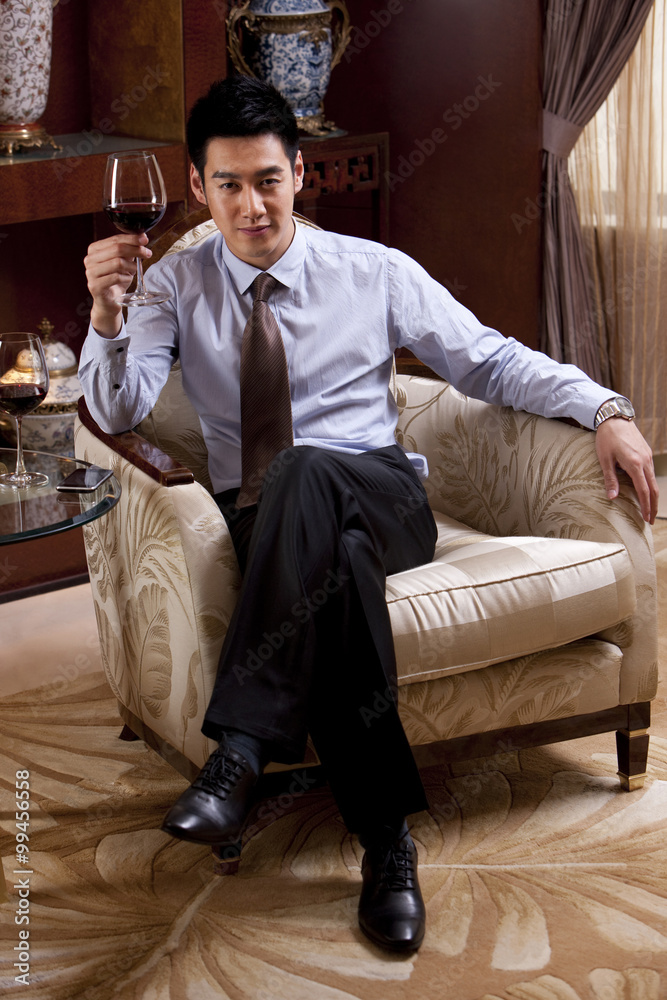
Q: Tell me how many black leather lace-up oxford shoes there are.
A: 2